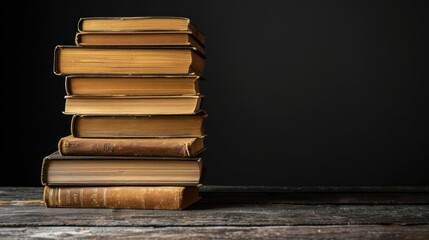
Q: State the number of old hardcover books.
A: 9